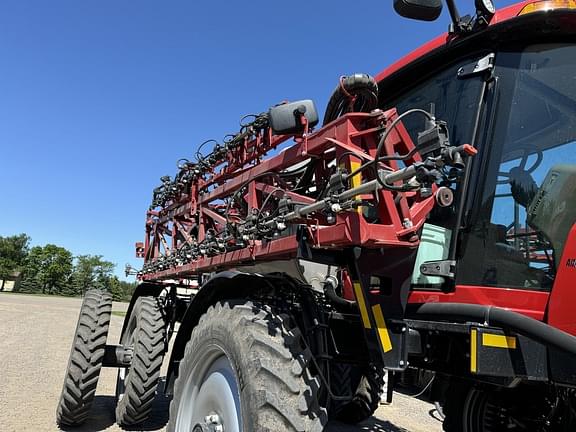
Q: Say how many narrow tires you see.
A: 2